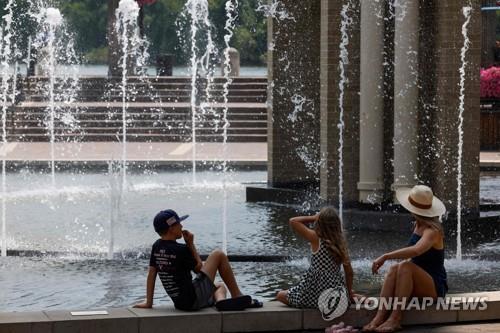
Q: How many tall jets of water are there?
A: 7